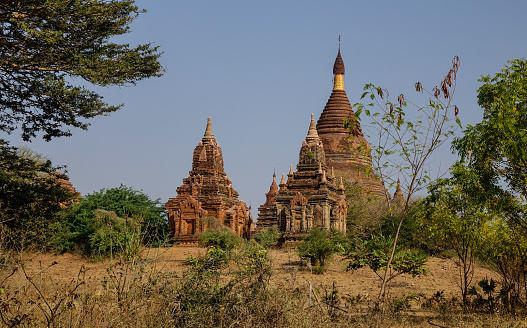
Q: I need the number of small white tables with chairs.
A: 0